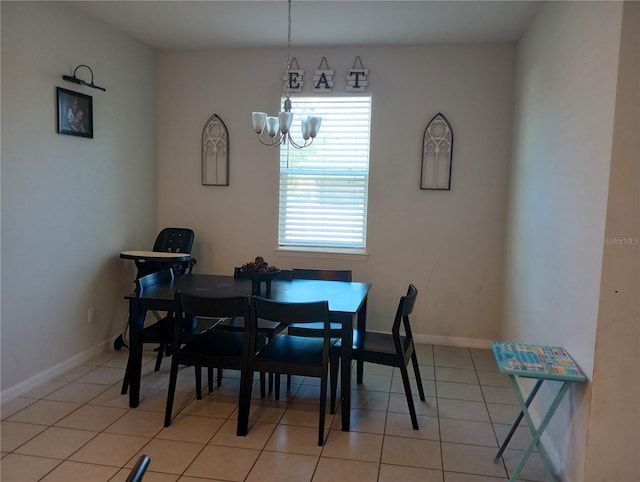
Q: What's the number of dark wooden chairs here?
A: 6